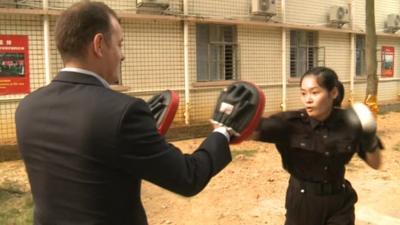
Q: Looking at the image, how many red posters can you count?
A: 2